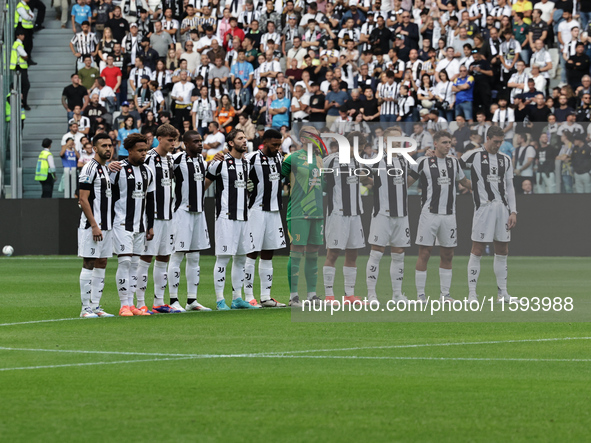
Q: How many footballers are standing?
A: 11